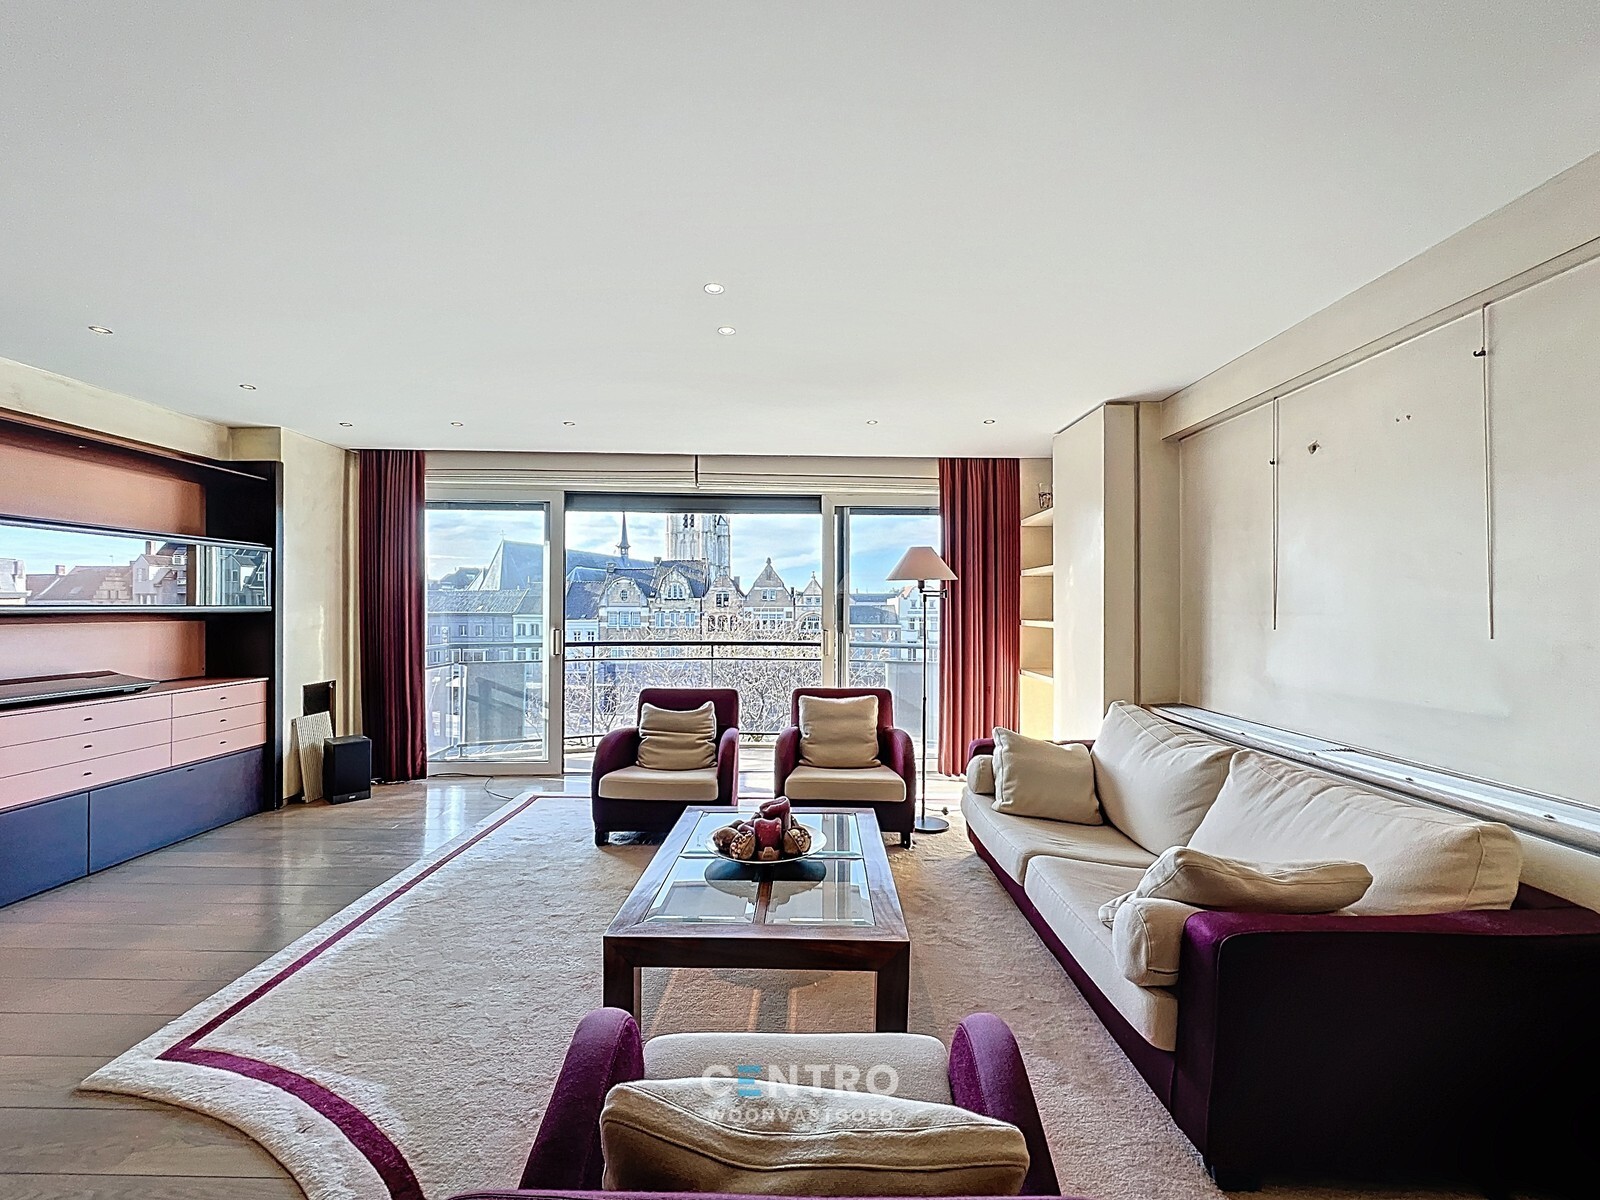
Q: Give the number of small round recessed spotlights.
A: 9